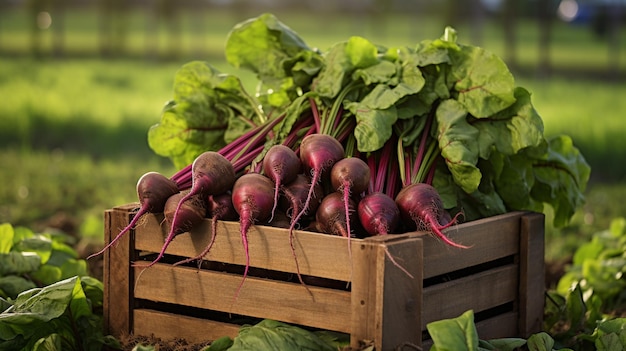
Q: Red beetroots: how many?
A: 12